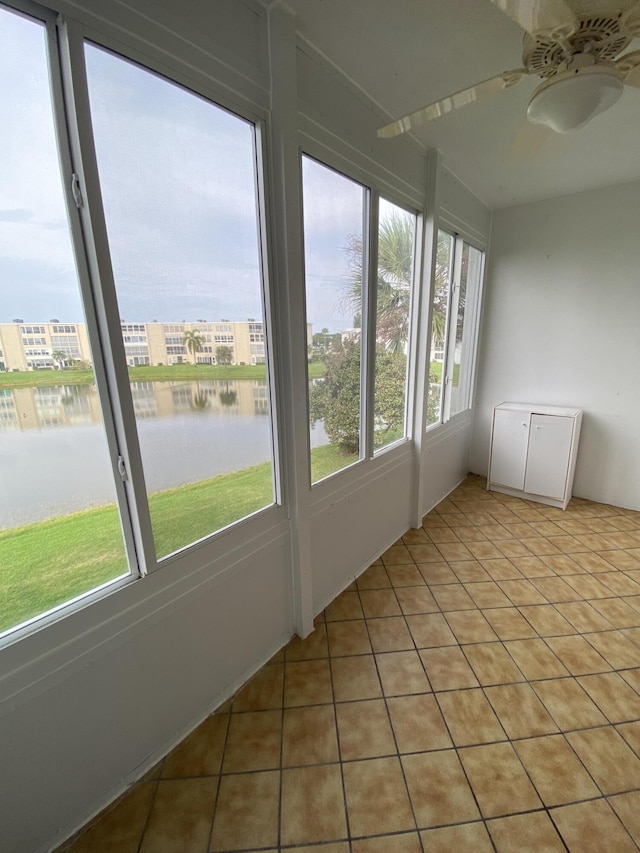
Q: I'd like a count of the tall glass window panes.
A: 6